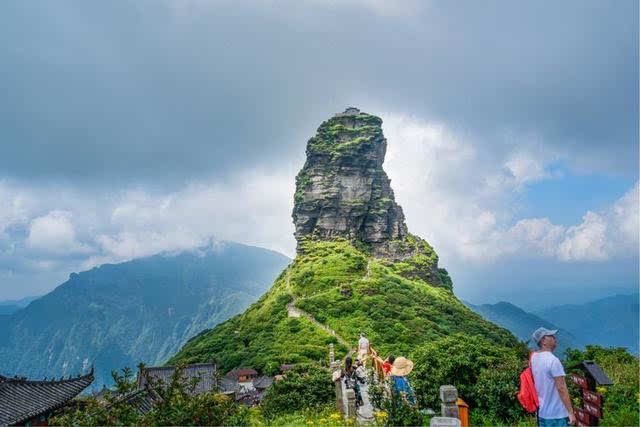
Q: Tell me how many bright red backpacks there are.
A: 1